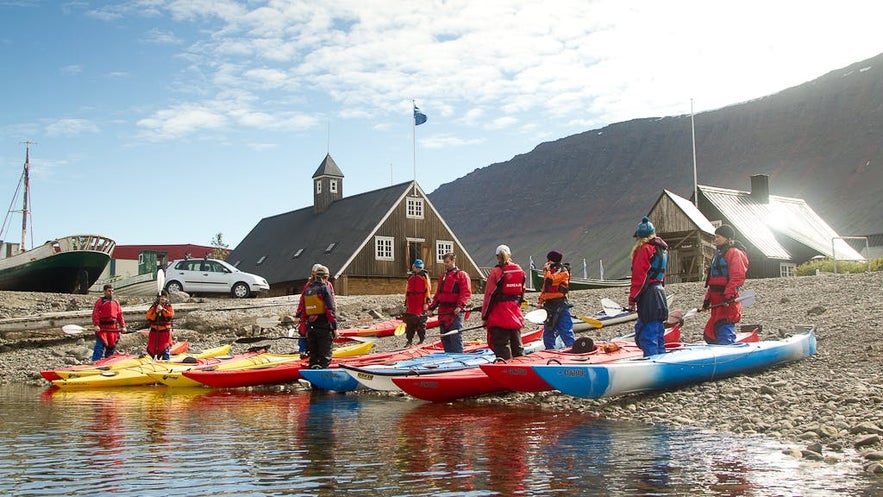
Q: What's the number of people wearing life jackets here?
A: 10